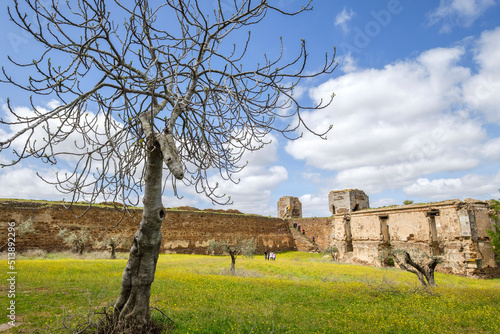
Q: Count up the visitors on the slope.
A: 4